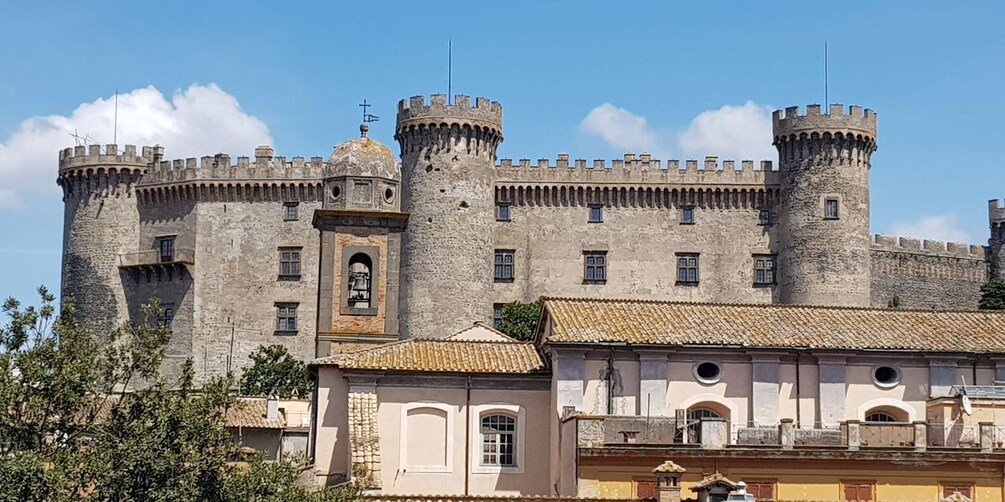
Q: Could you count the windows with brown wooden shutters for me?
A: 4